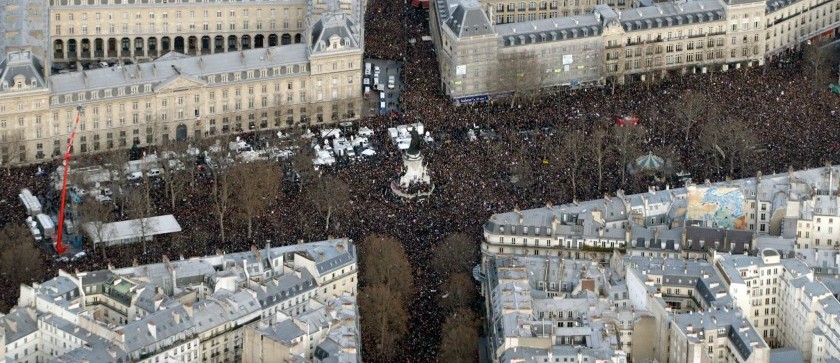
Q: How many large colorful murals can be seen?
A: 1